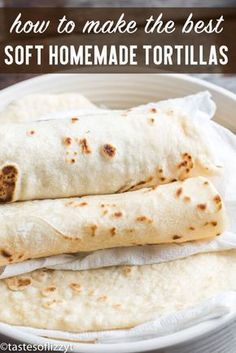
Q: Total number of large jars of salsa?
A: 0